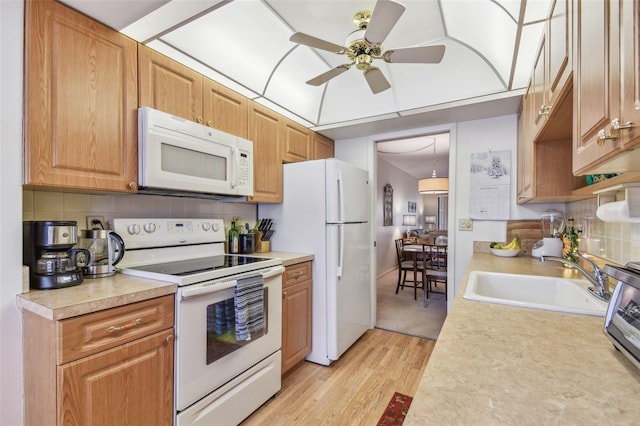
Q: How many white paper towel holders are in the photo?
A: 1